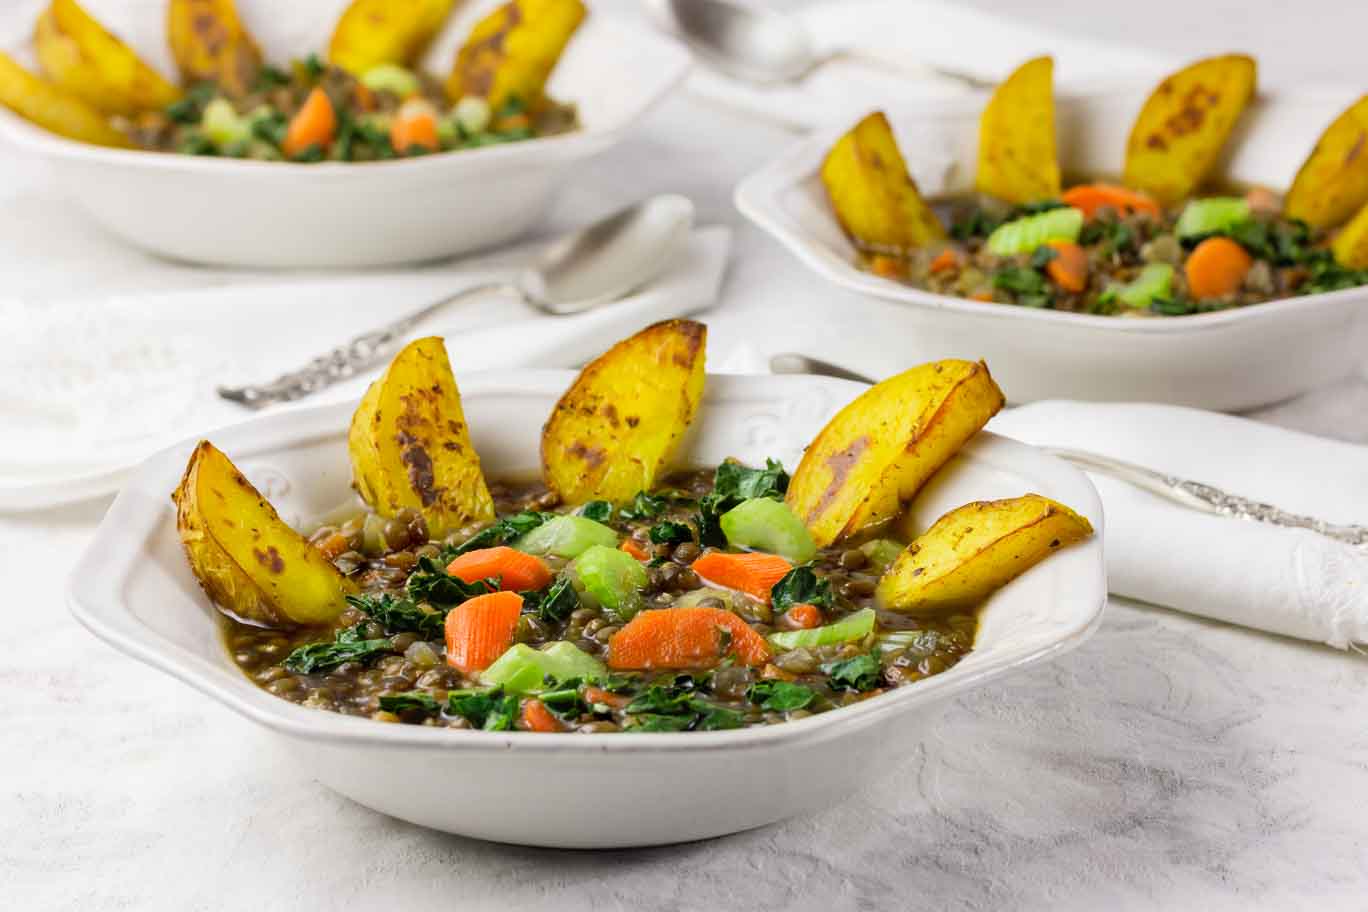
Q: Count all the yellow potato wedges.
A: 15